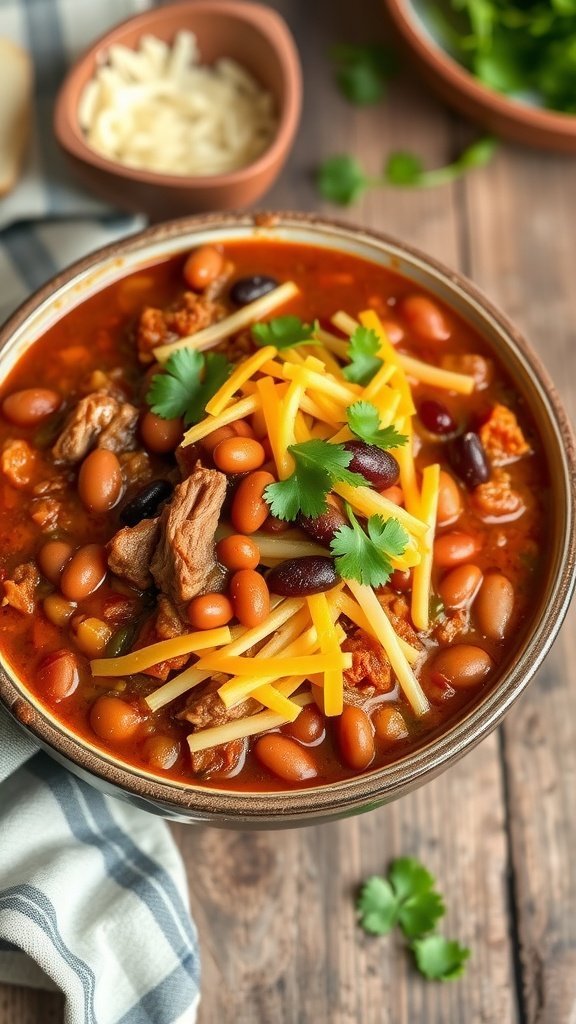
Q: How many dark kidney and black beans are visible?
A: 7